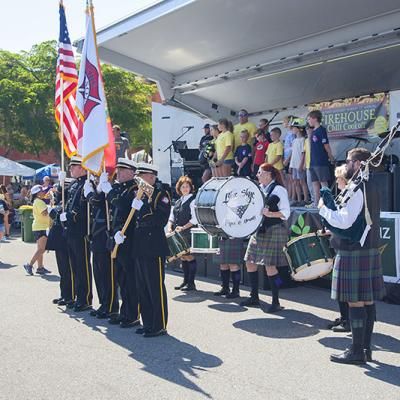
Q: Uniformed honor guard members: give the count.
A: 5